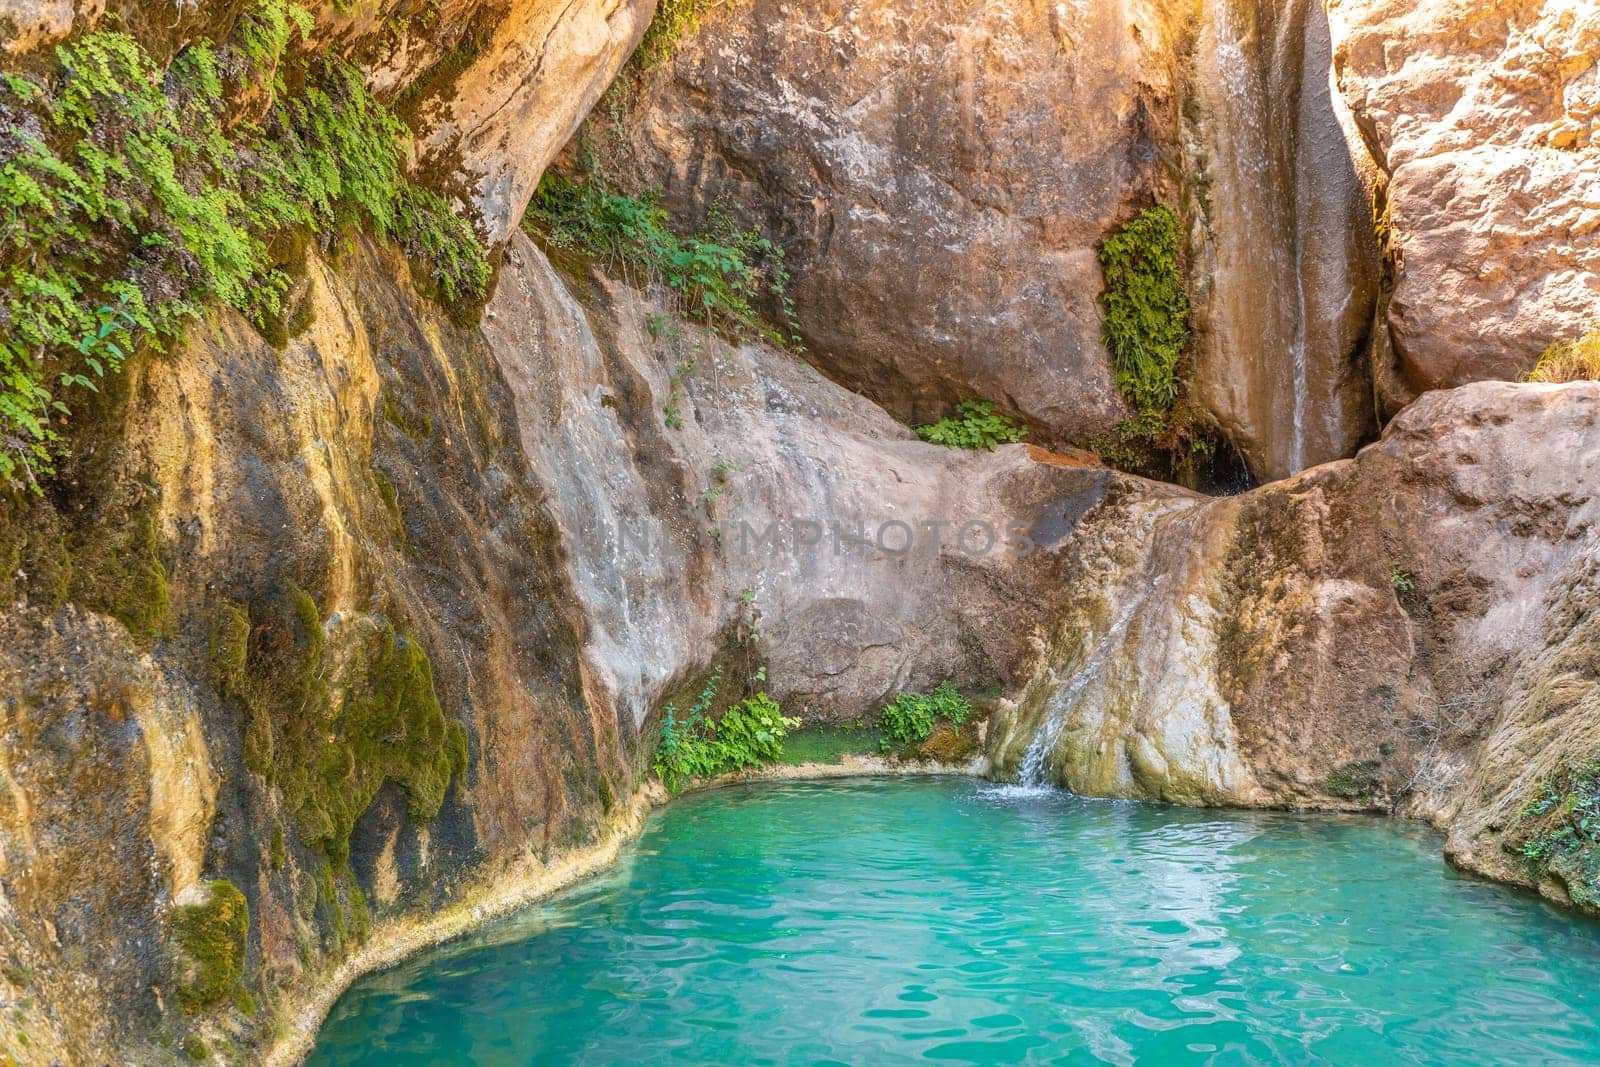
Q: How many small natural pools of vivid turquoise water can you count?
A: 1